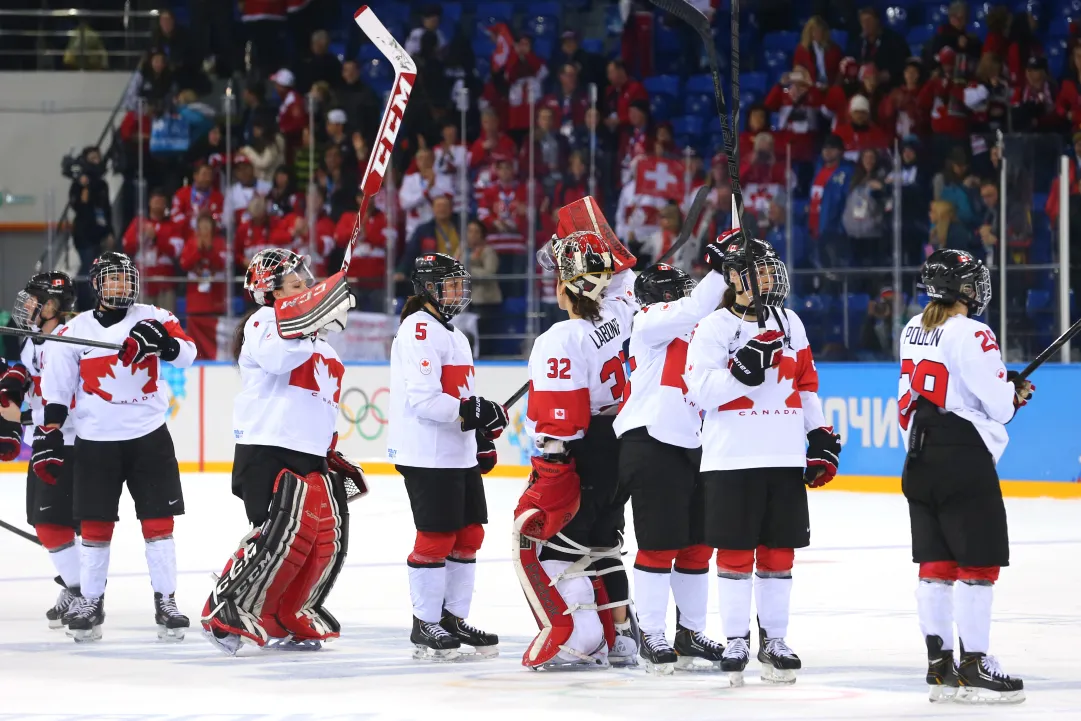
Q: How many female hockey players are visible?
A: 8